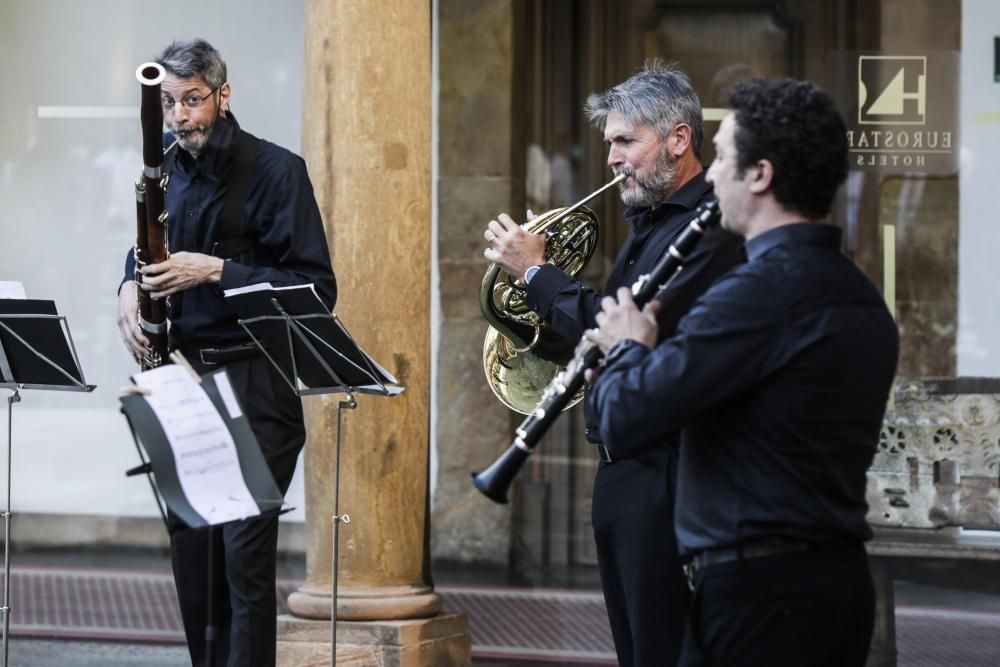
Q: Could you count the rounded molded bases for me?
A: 1